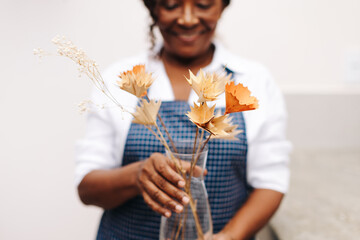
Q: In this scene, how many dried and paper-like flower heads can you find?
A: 6